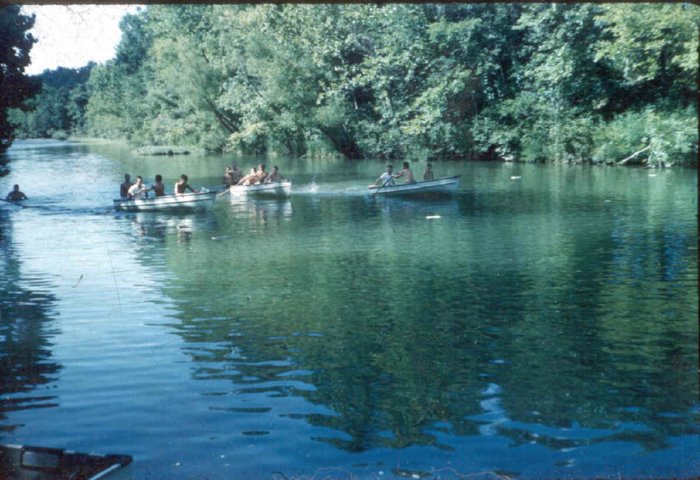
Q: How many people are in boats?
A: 12